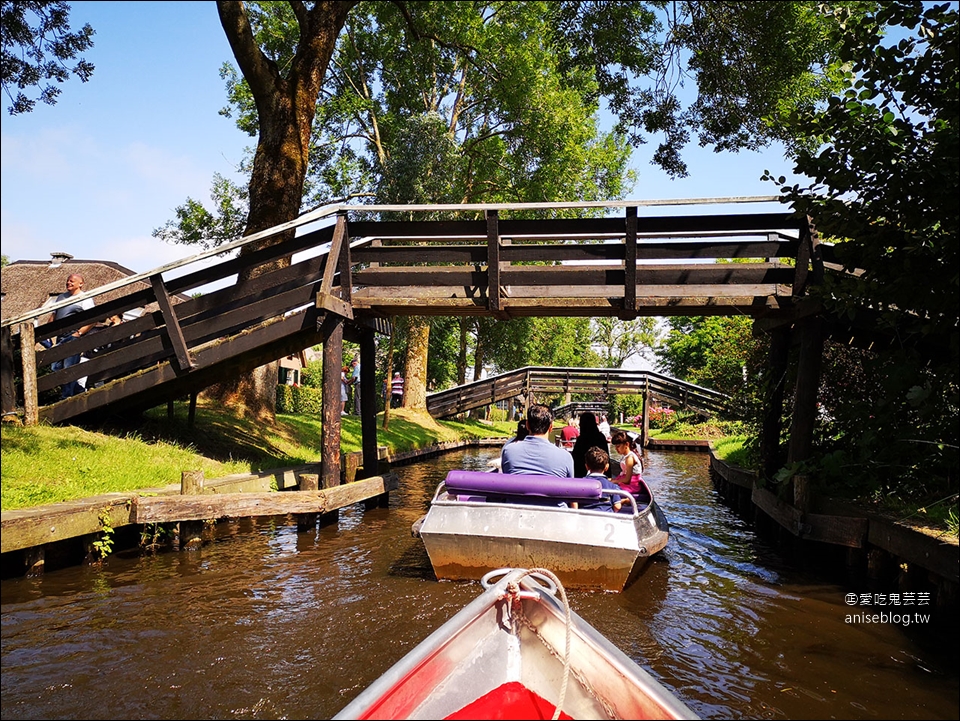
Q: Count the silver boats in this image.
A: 2